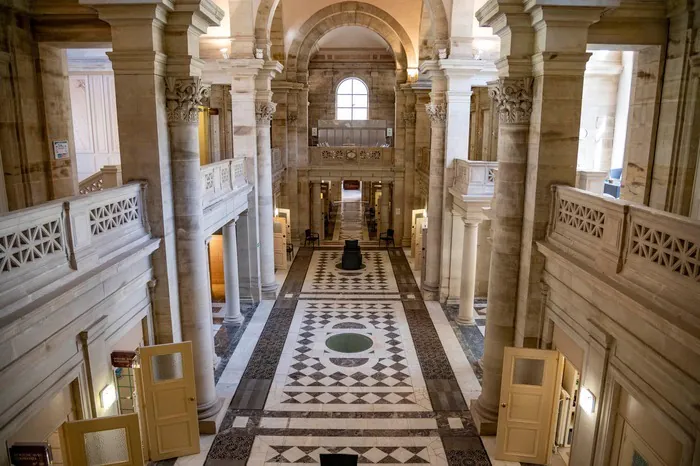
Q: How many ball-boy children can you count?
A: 0